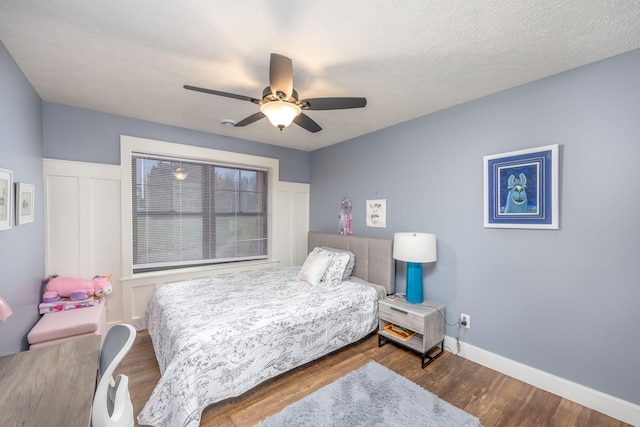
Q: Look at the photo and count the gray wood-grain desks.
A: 1